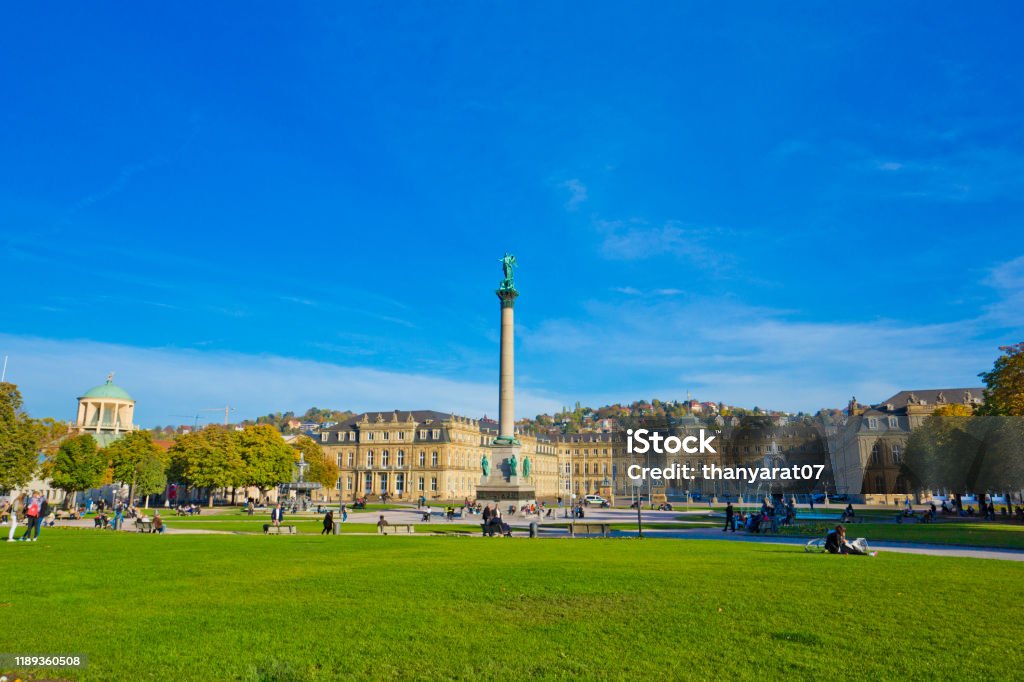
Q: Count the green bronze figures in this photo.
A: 4